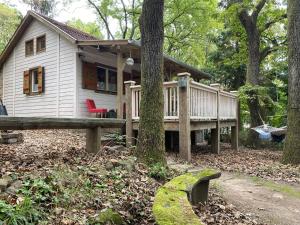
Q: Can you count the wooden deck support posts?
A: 4